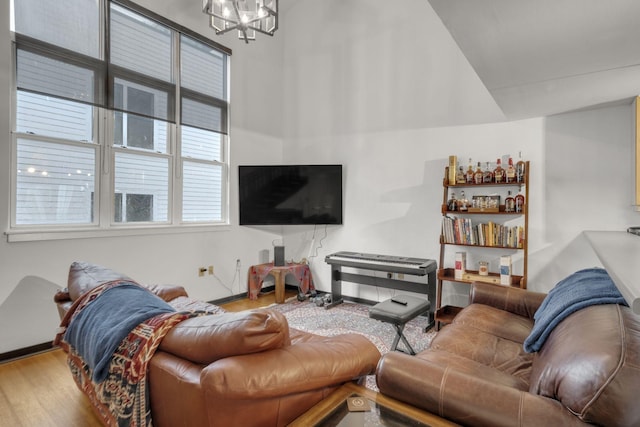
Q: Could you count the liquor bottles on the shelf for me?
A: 11